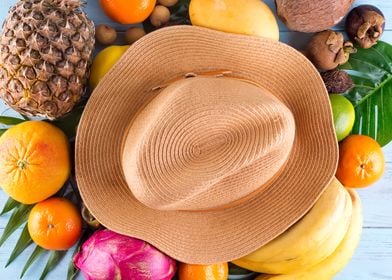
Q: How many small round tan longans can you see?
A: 4